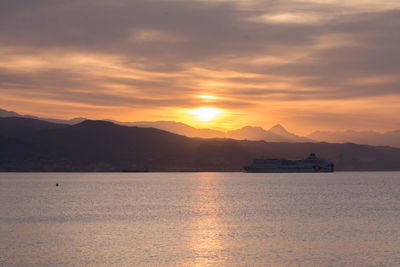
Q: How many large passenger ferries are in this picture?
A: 1